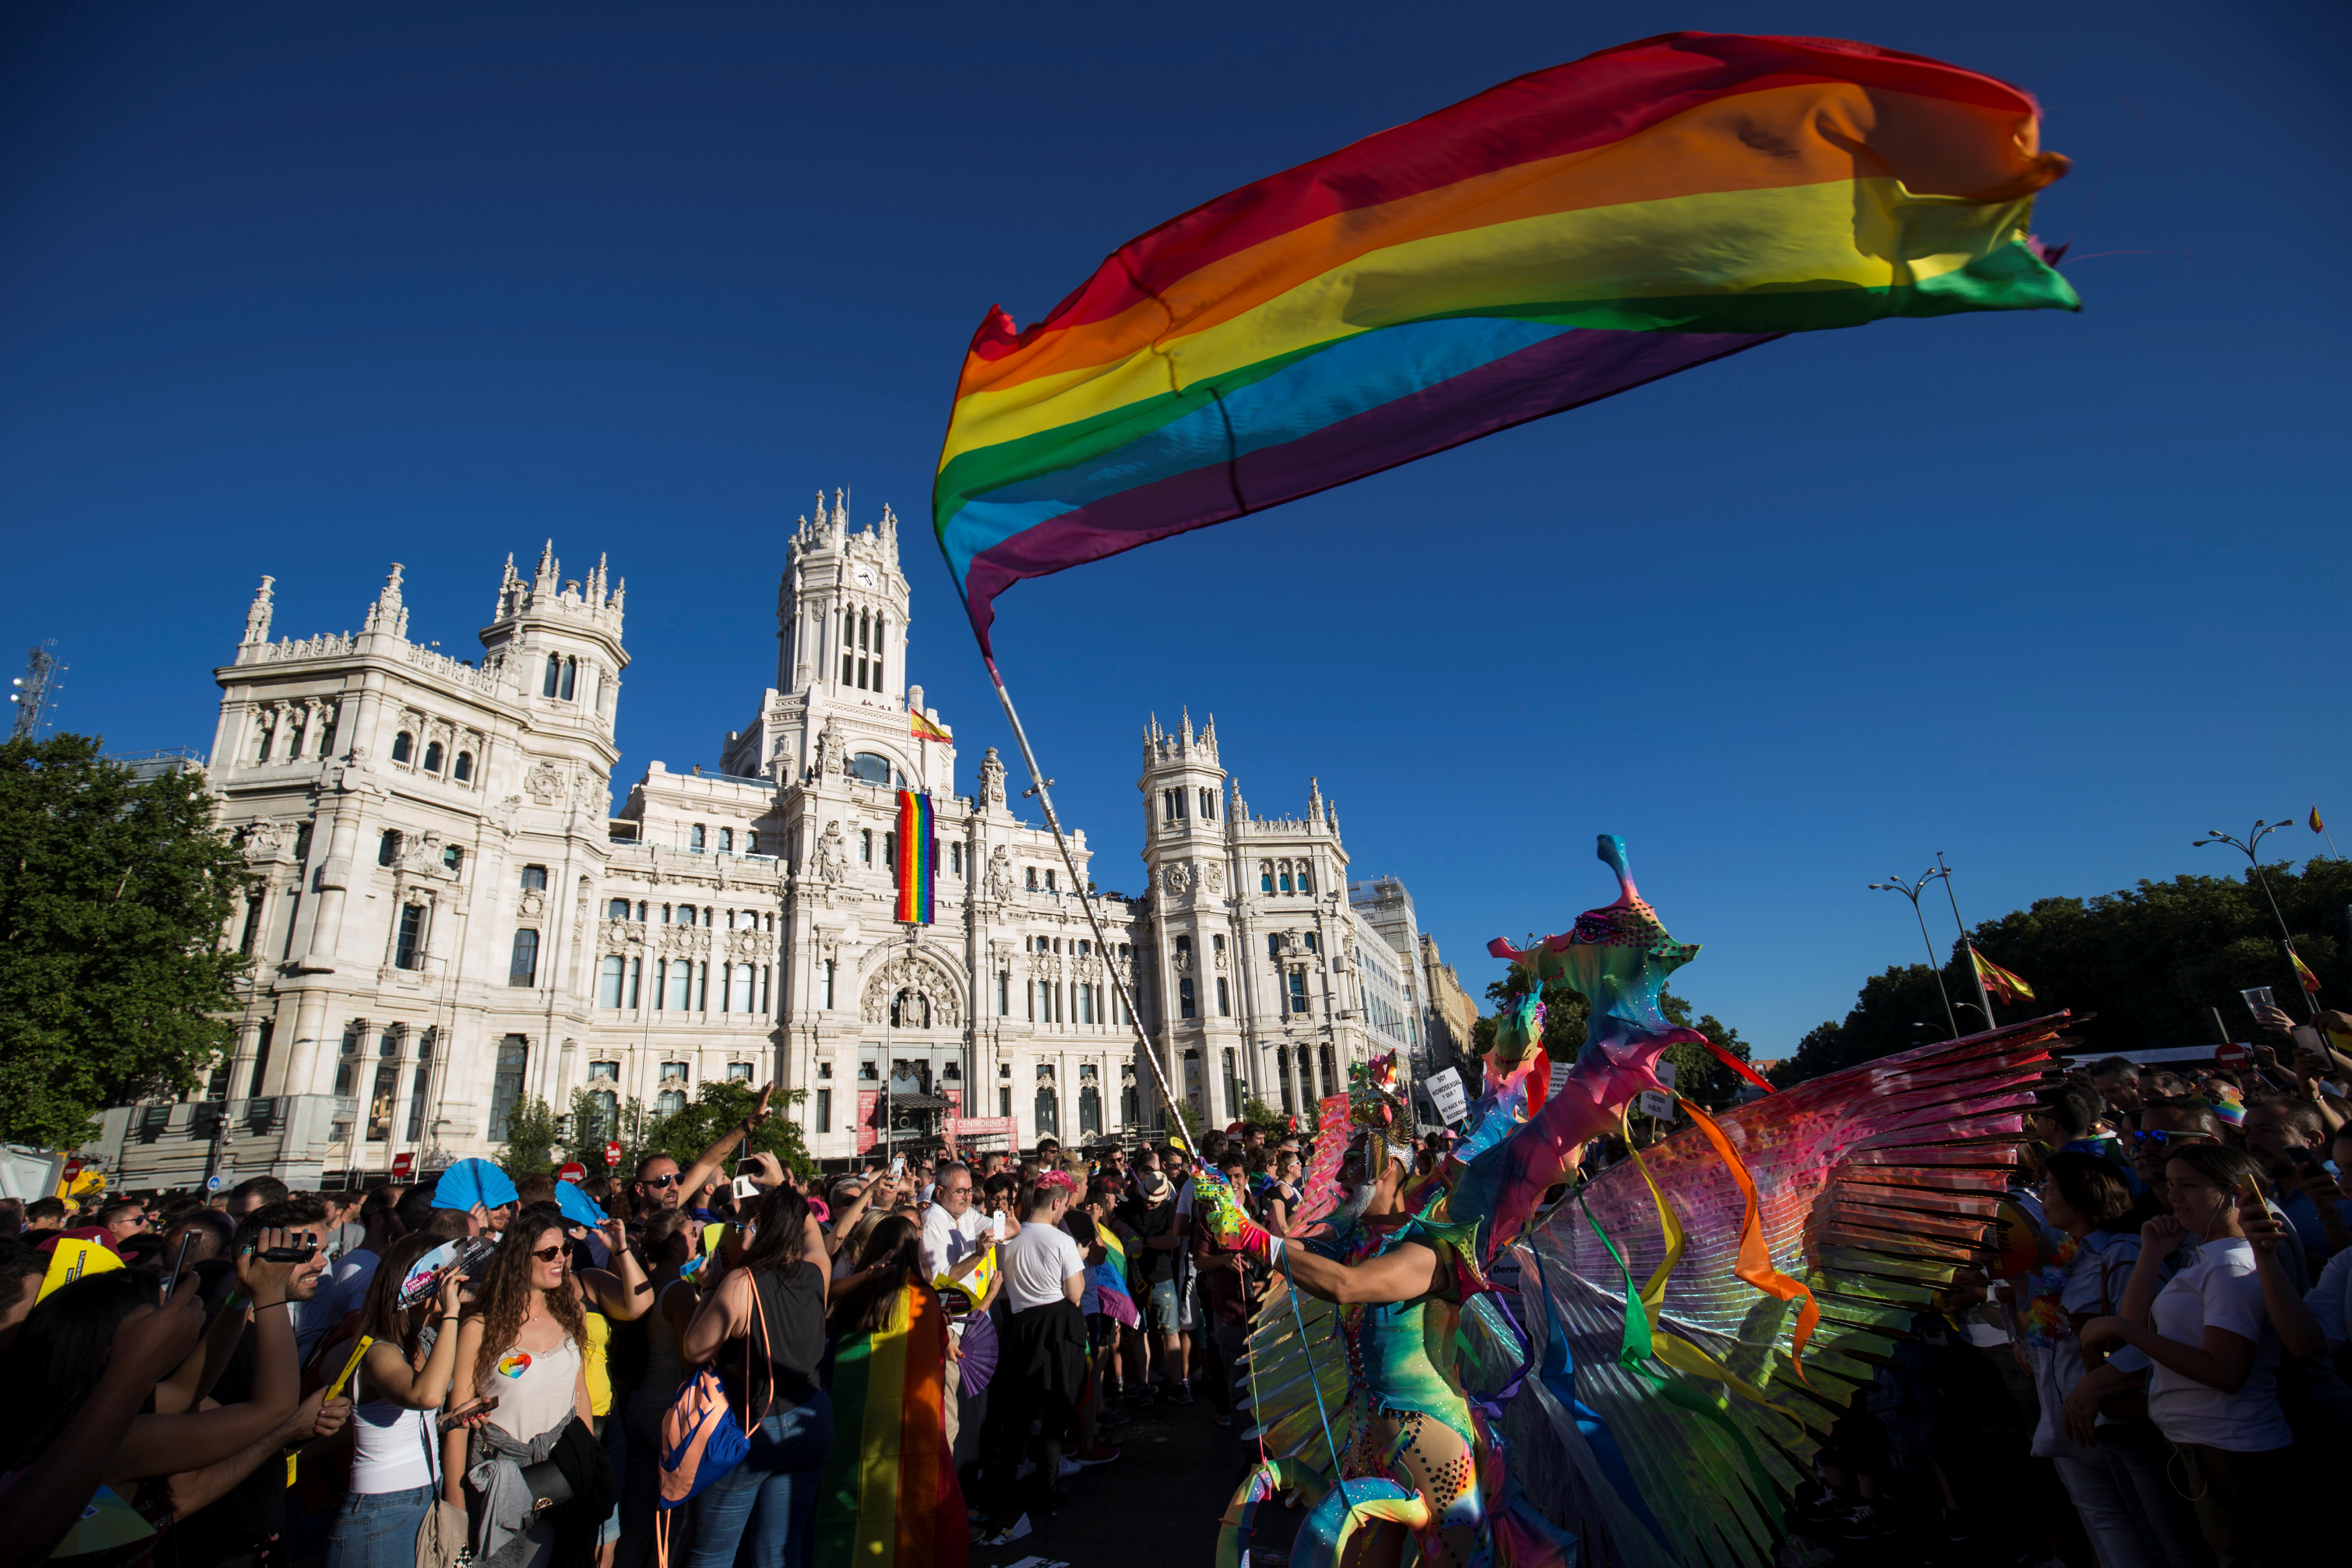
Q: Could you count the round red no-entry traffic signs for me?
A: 6